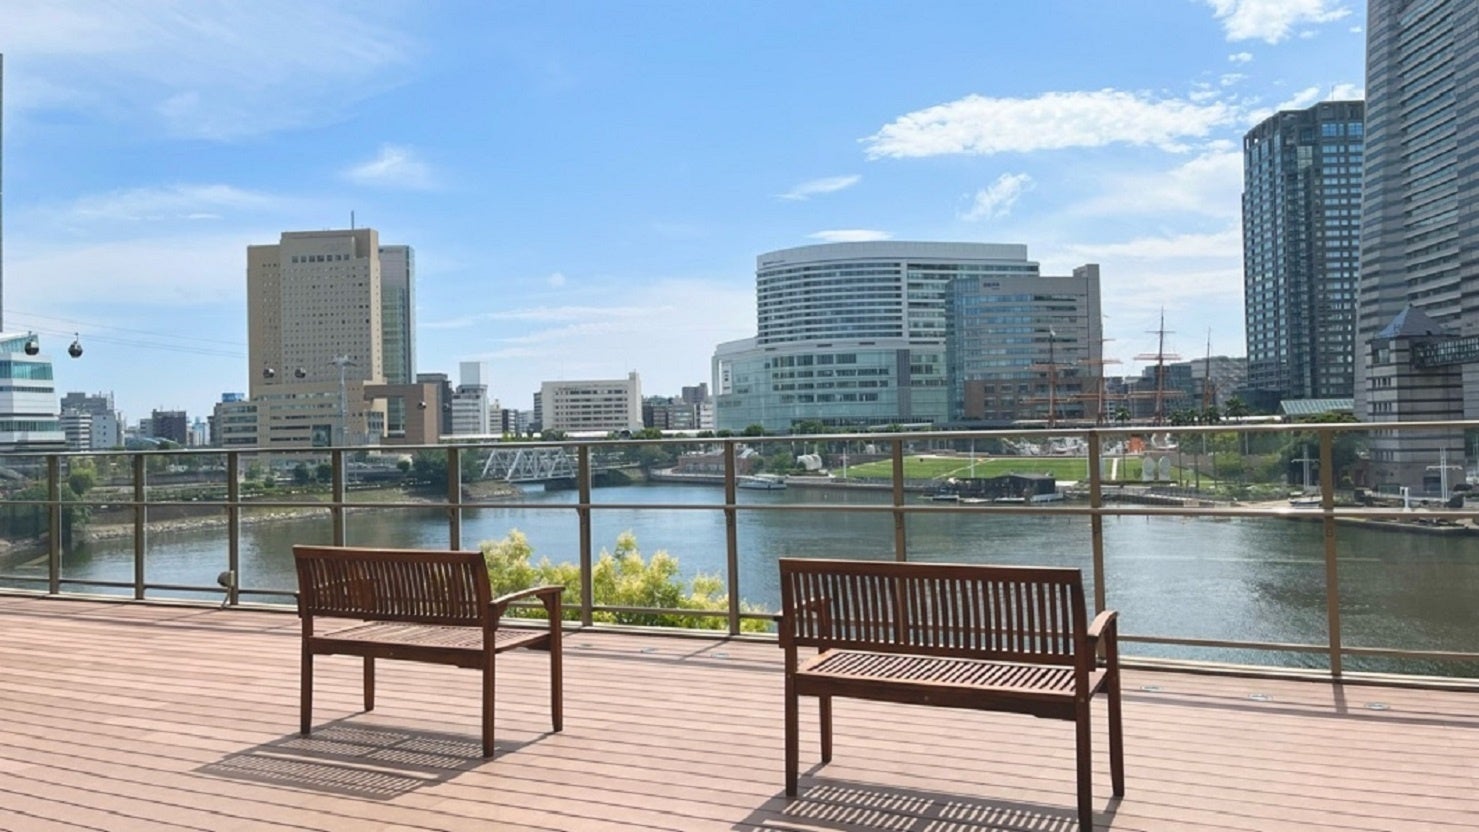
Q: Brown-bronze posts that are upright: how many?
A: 10